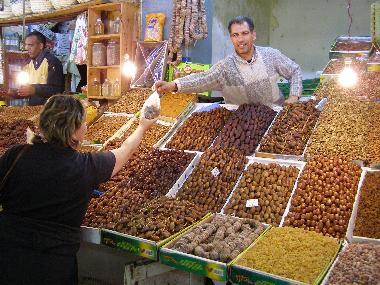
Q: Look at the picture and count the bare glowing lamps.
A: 3